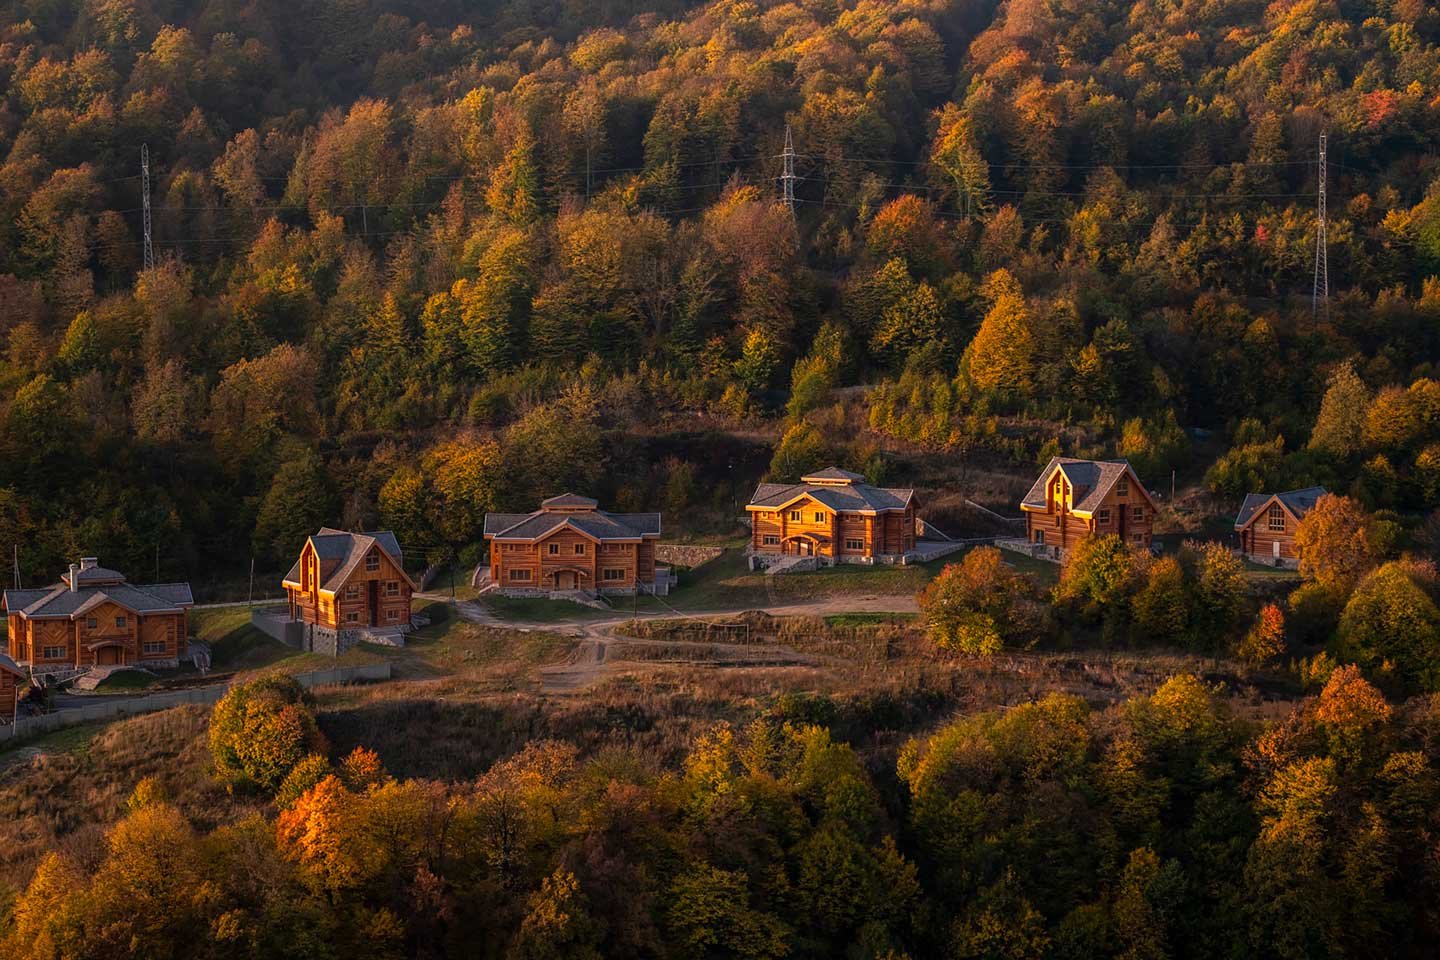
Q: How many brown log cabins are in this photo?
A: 7